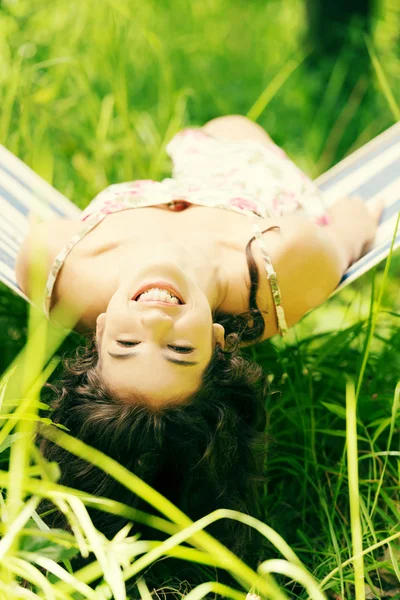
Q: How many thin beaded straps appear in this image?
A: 2